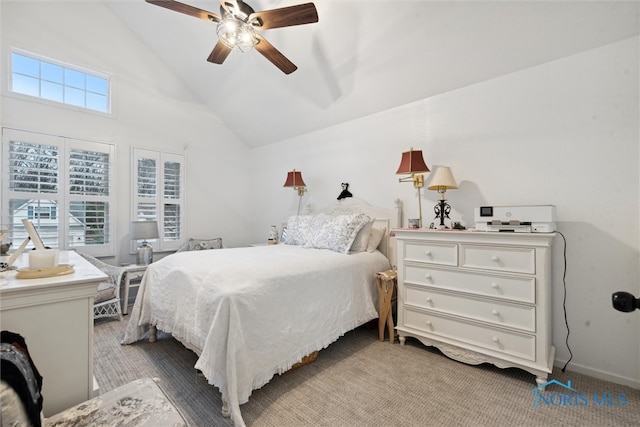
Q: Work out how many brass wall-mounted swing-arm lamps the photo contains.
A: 2